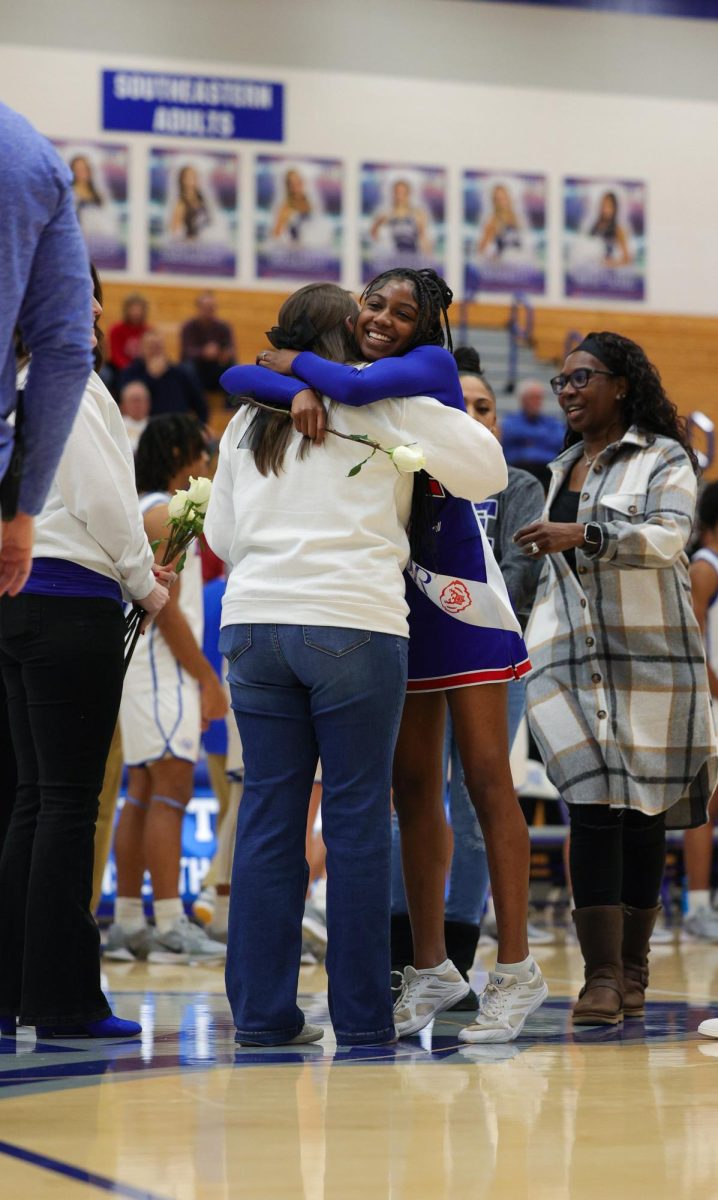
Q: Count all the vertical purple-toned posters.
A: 6